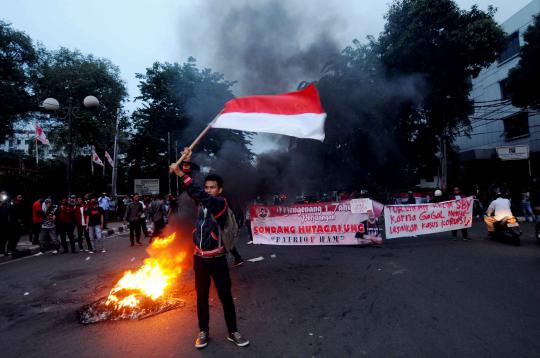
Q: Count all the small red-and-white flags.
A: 3